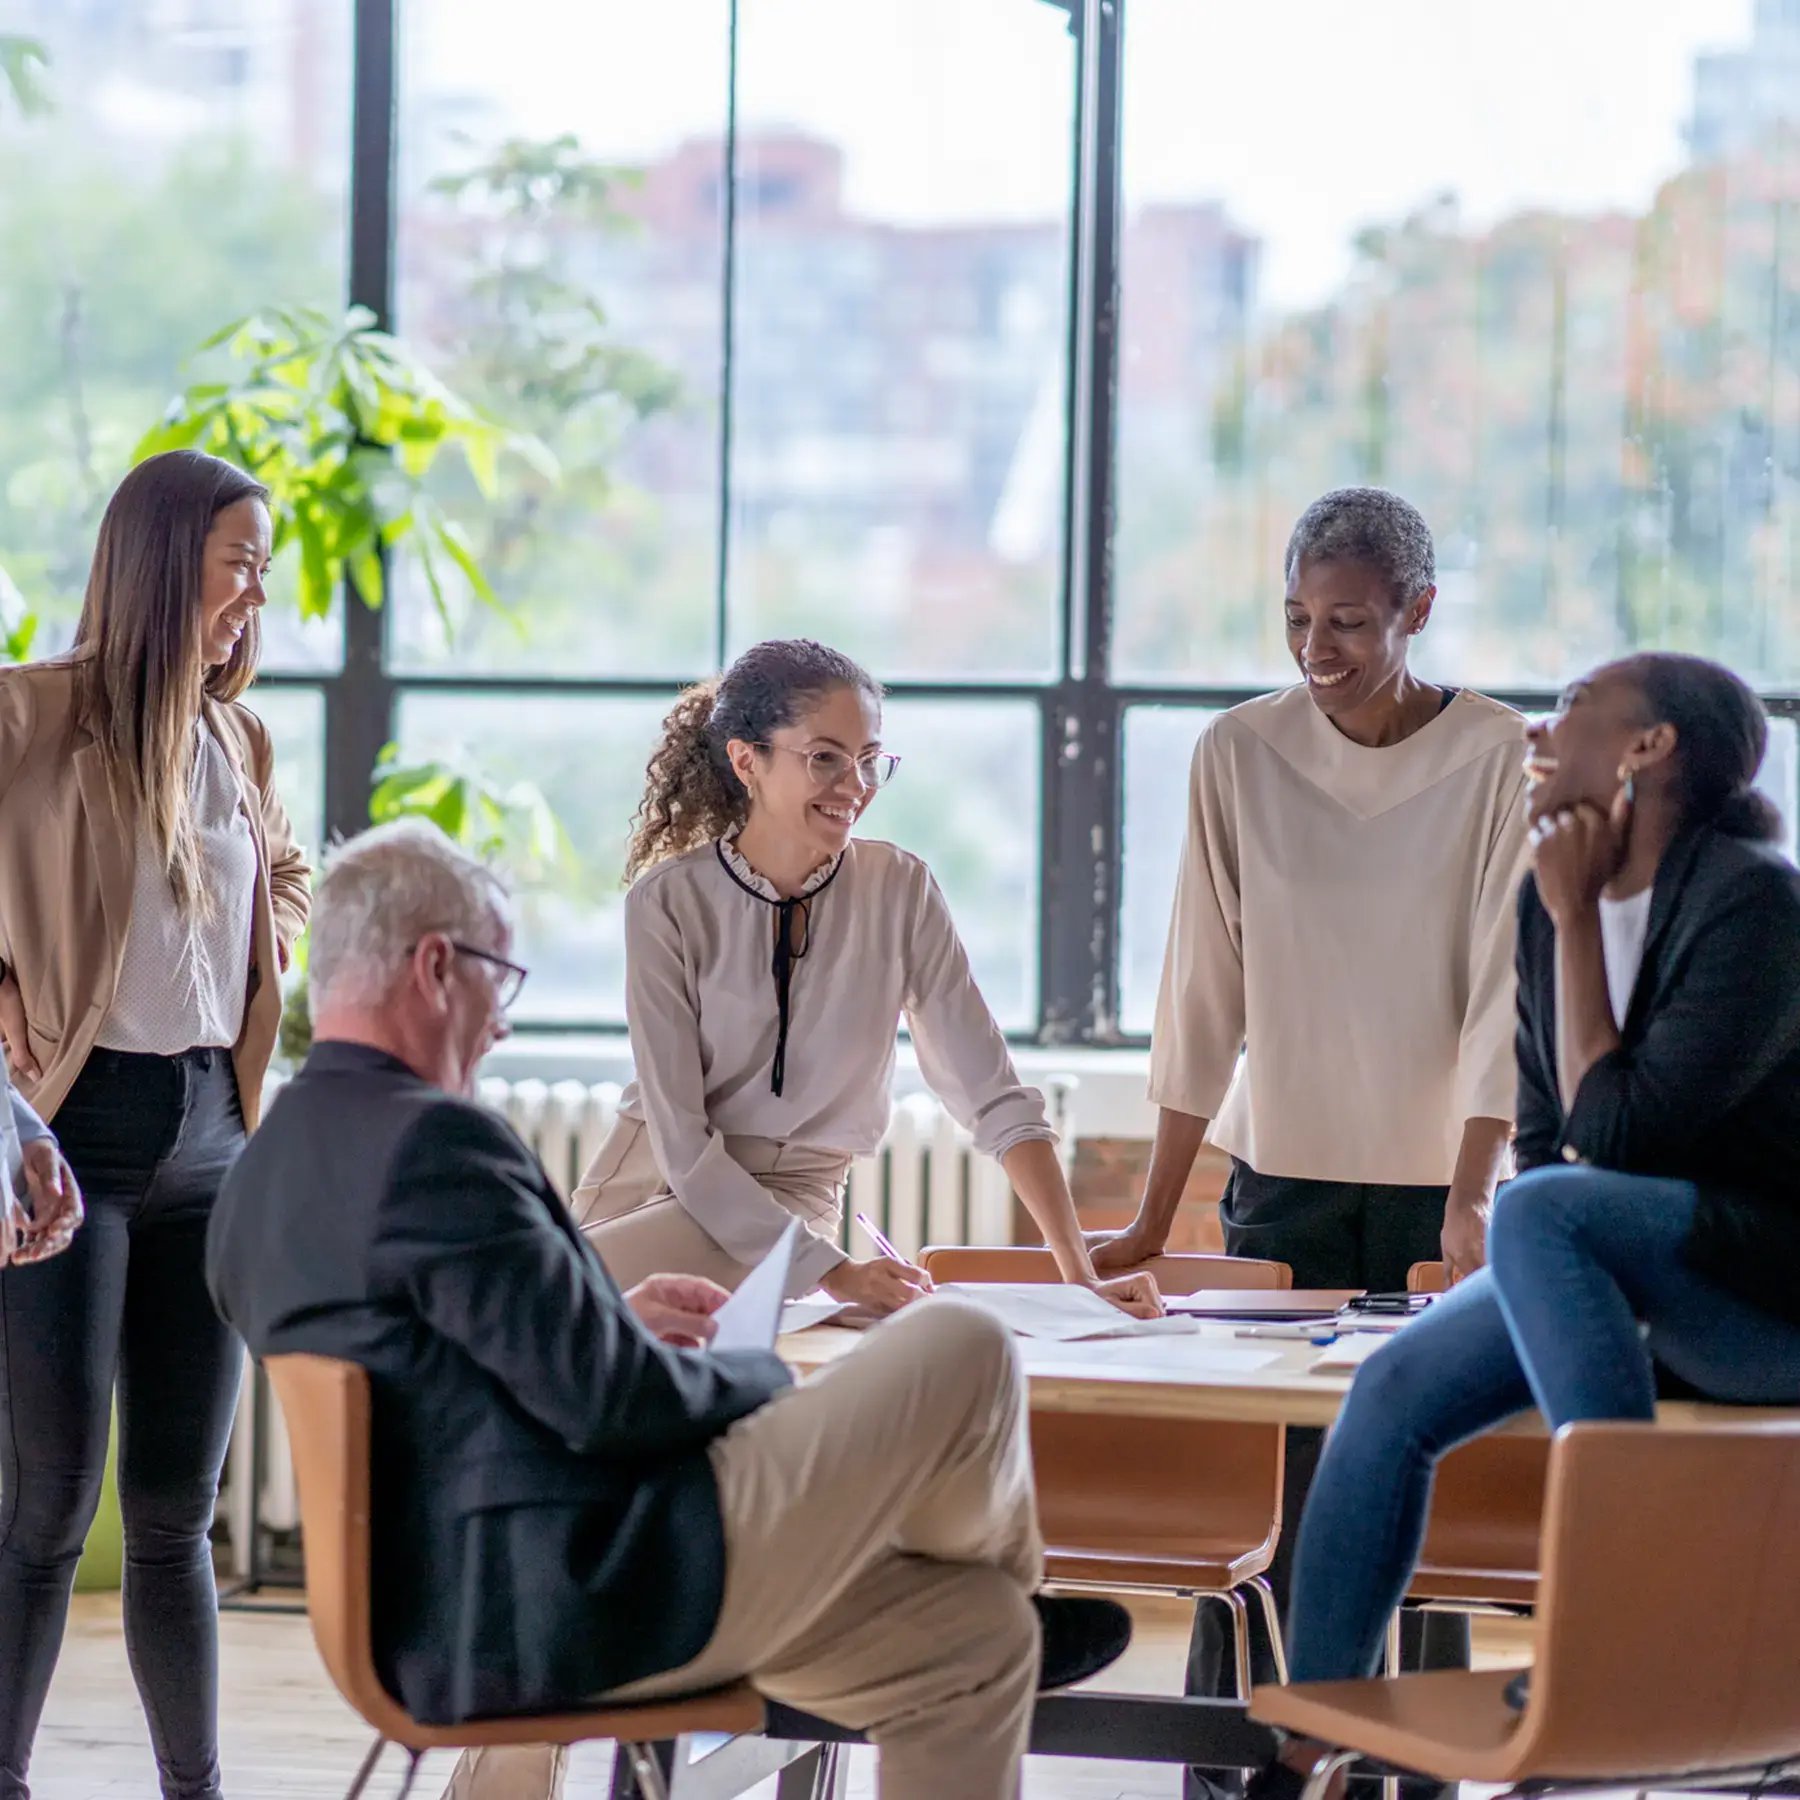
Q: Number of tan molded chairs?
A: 4